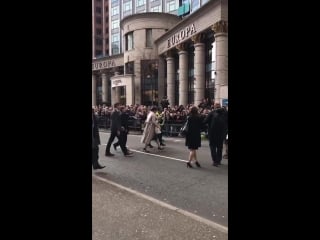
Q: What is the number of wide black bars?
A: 2